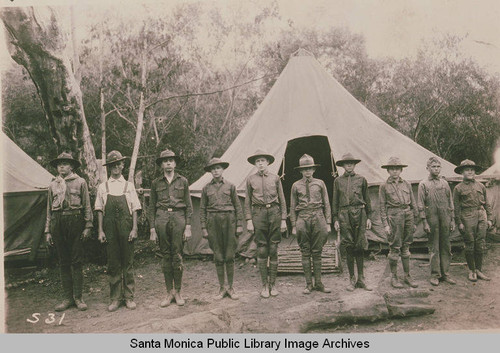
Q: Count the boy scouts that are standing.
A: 10